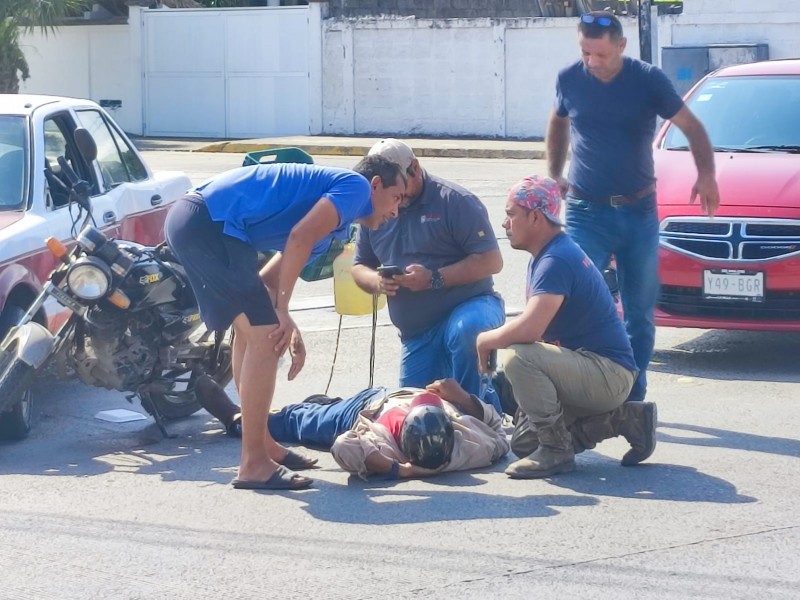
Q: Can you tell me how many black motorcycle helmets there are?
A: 1